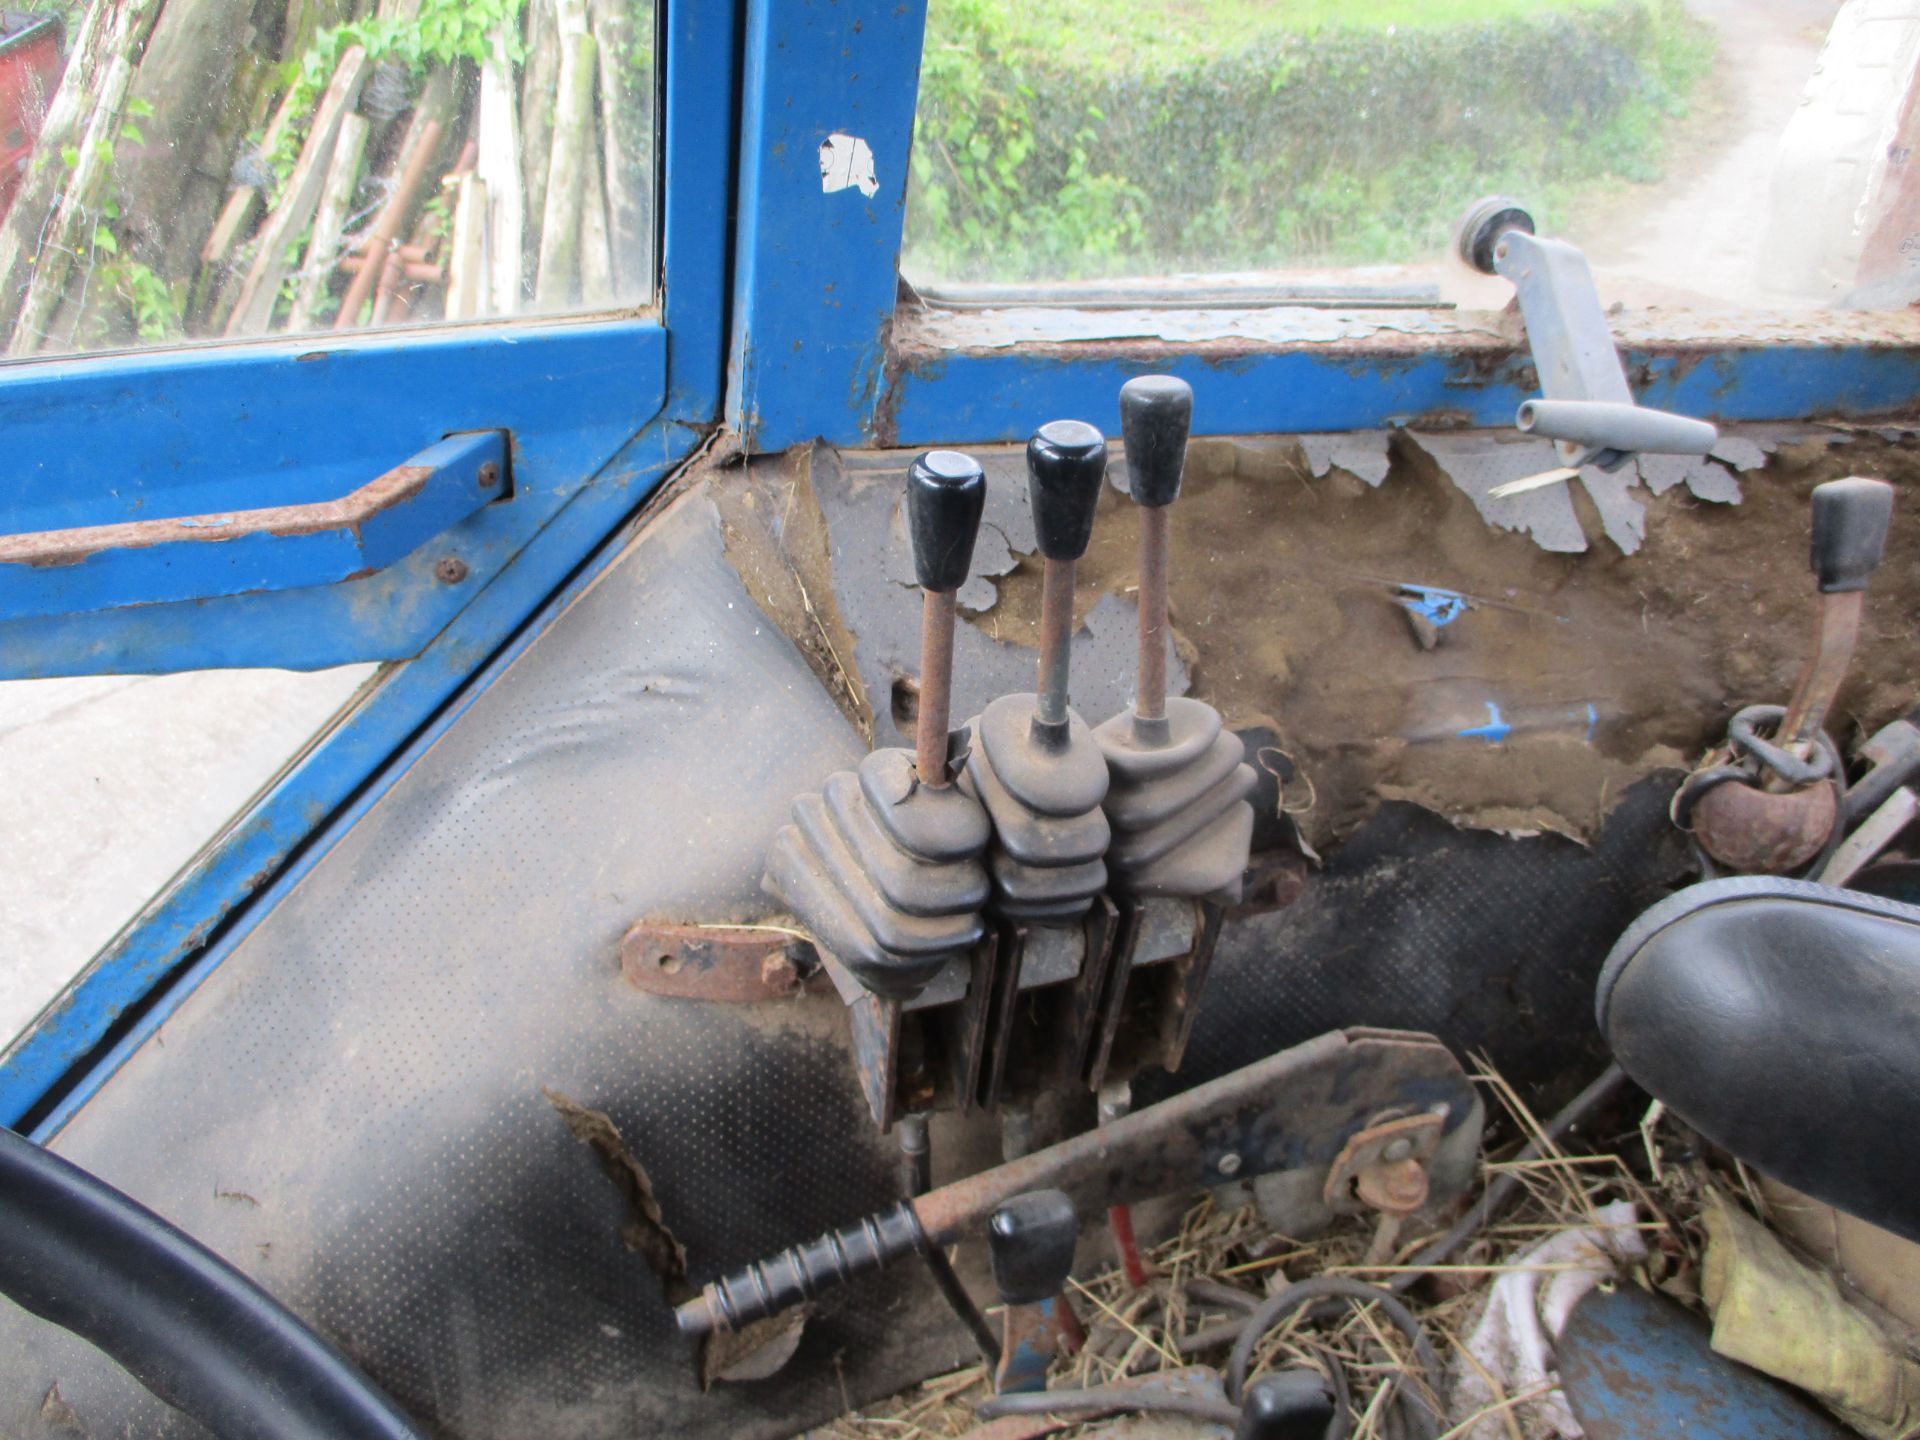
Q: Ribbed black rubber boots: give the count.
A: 3